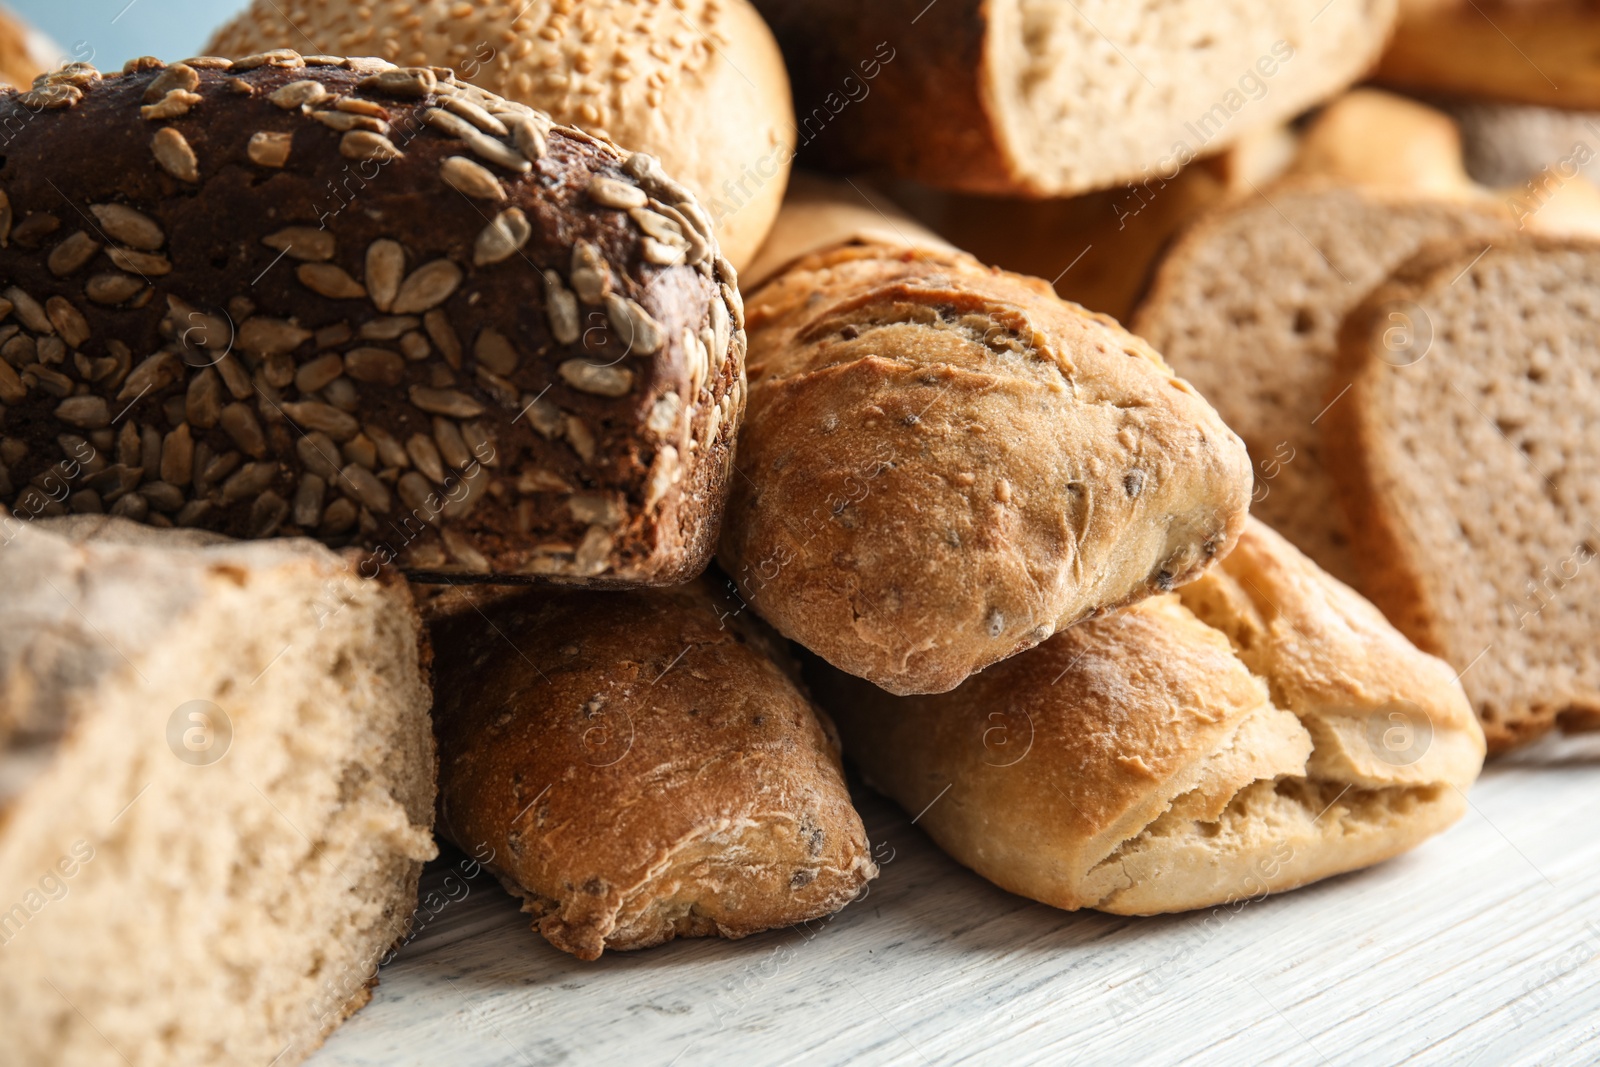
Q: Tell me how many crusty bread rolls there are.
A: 3